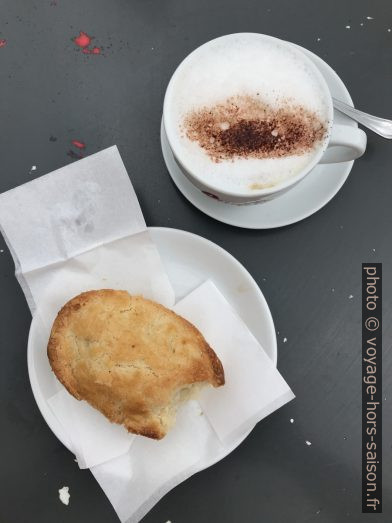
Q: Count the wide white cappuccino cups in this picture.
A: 1